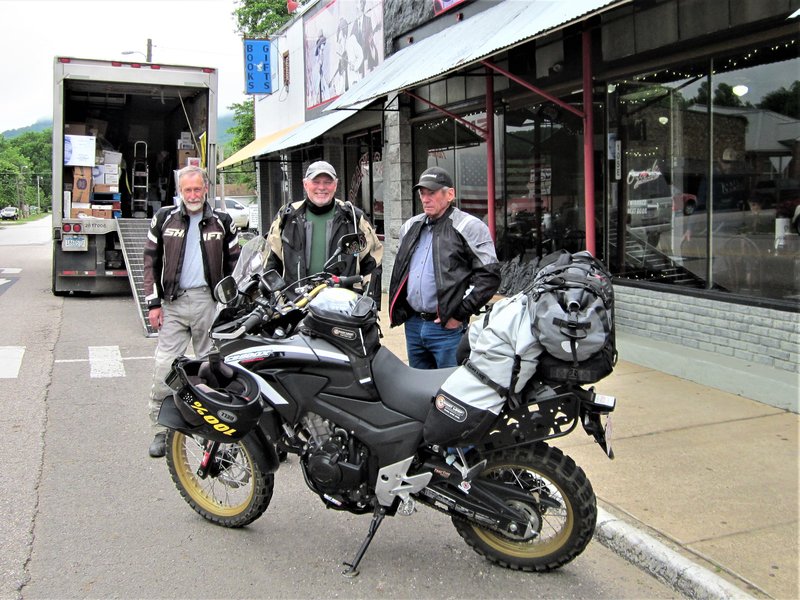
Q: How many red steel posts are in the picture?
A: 2